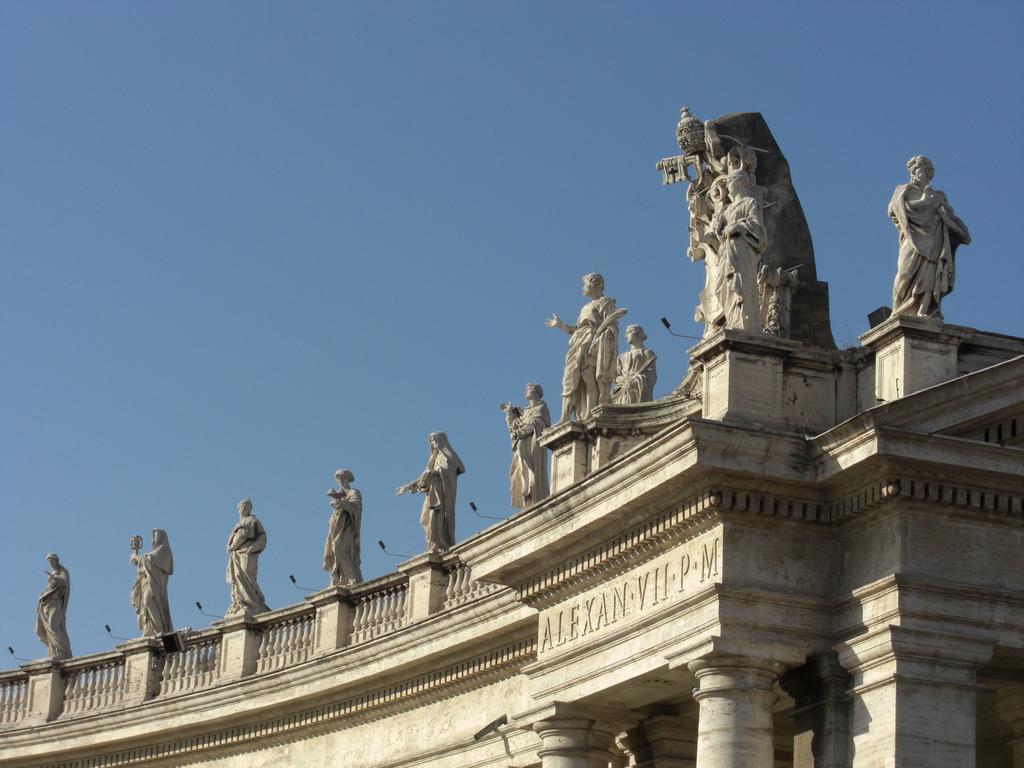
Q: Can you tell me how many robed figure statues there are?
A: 10